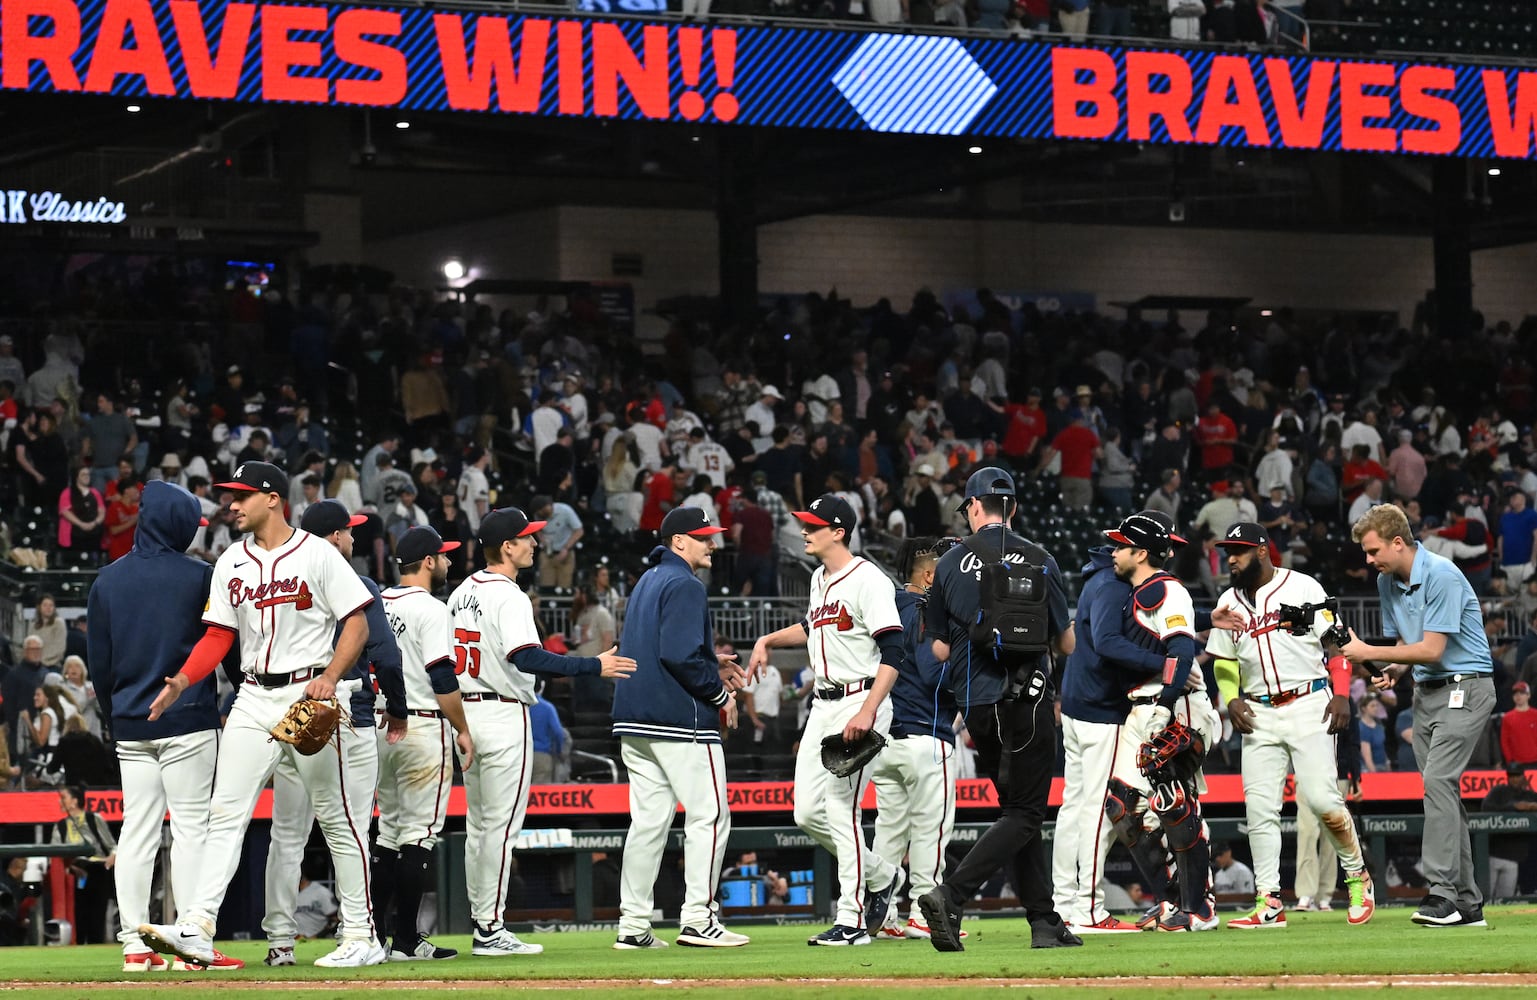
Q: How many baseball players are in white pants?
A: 11